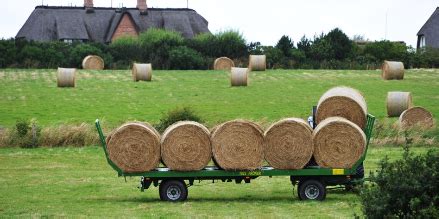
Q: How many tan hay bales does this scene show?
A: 15